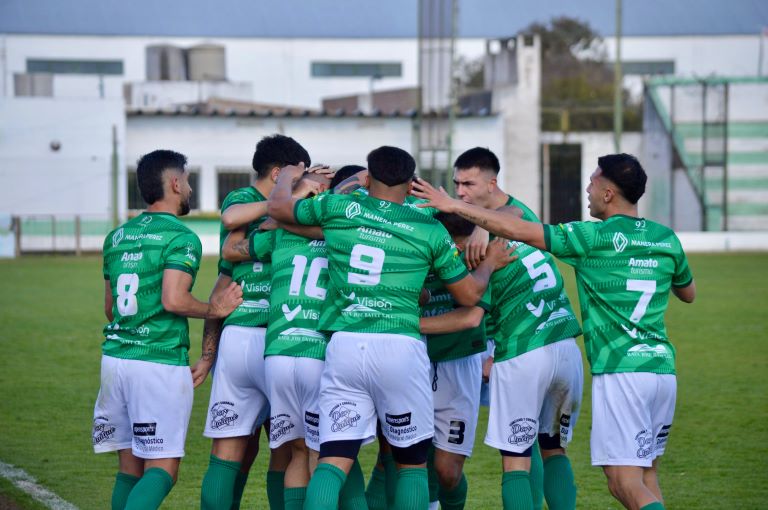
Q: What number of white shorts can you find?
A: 7